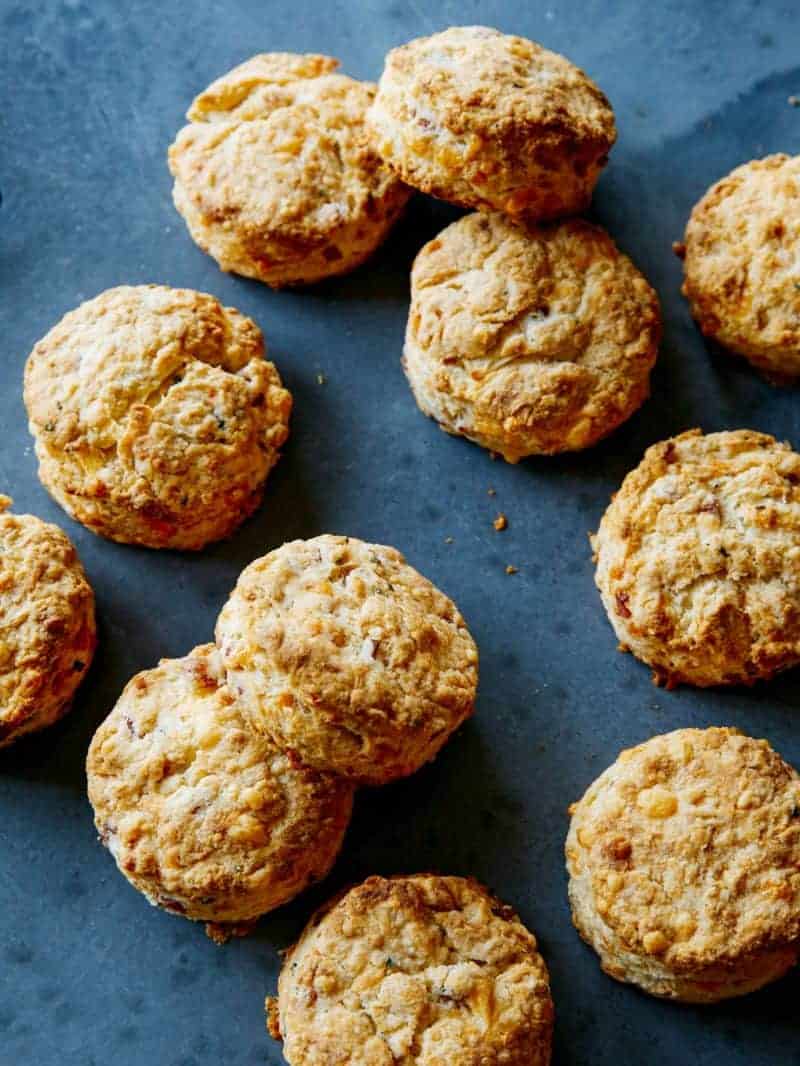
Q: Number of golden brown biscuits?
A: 11